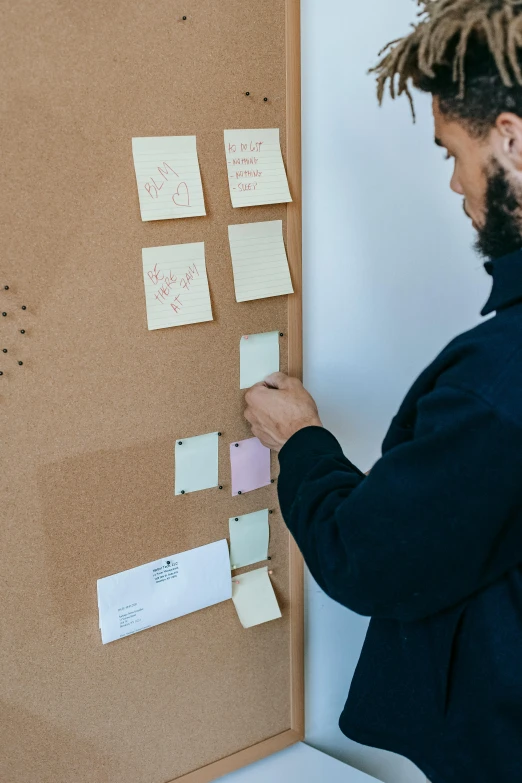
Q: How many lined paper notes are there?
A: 4